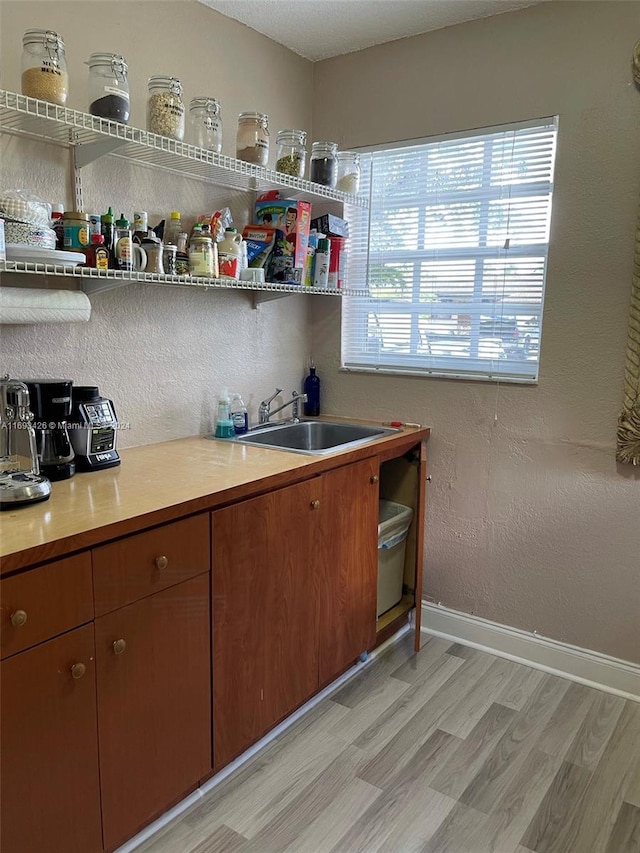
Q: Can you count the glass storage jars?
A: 8